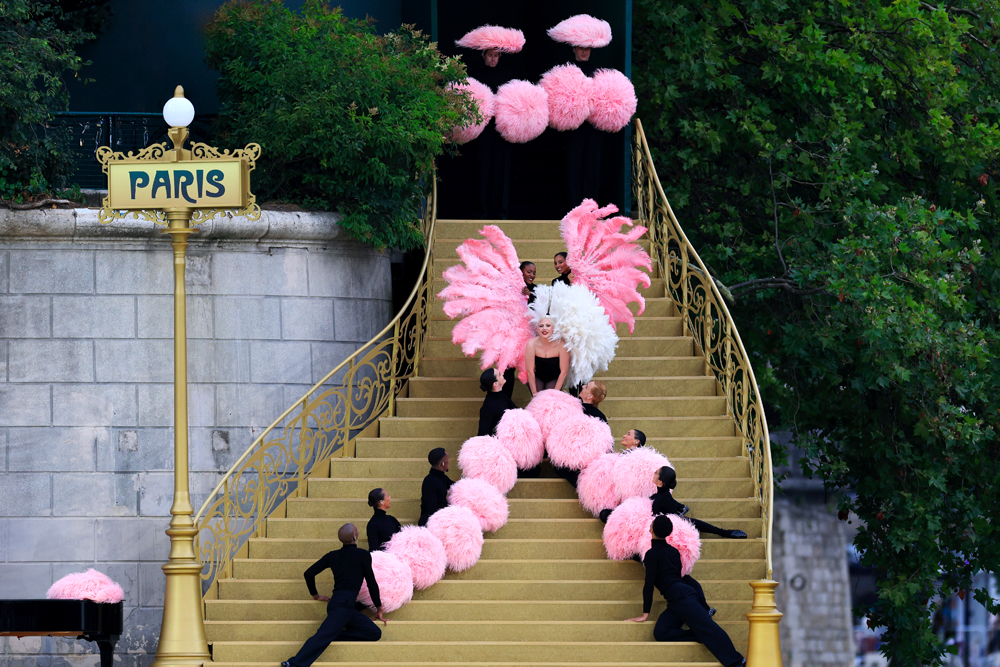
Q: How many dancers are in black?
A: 12